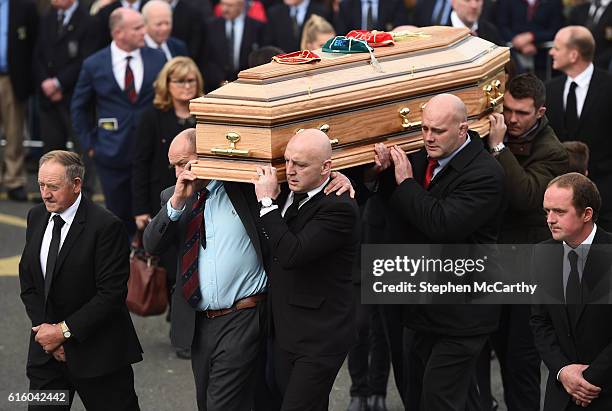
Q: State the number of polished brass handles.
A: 4